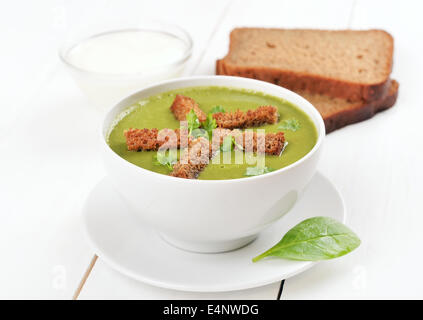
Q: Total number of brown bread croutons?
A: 5